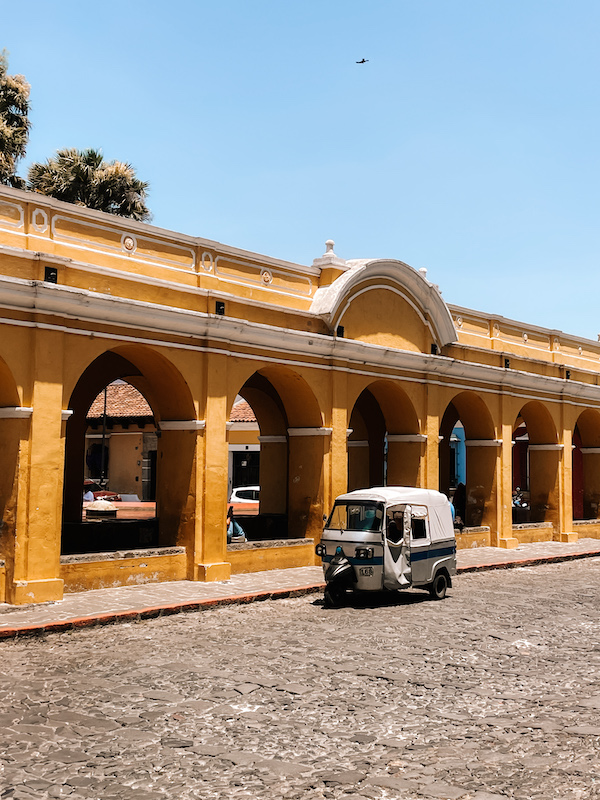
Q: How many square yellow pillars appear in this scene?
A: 6